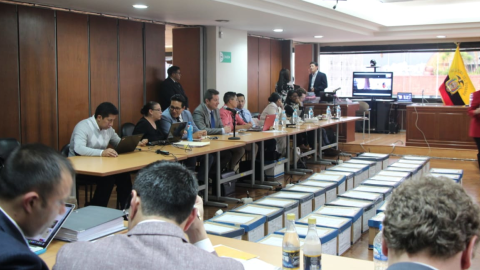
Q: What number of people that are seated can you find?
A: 12